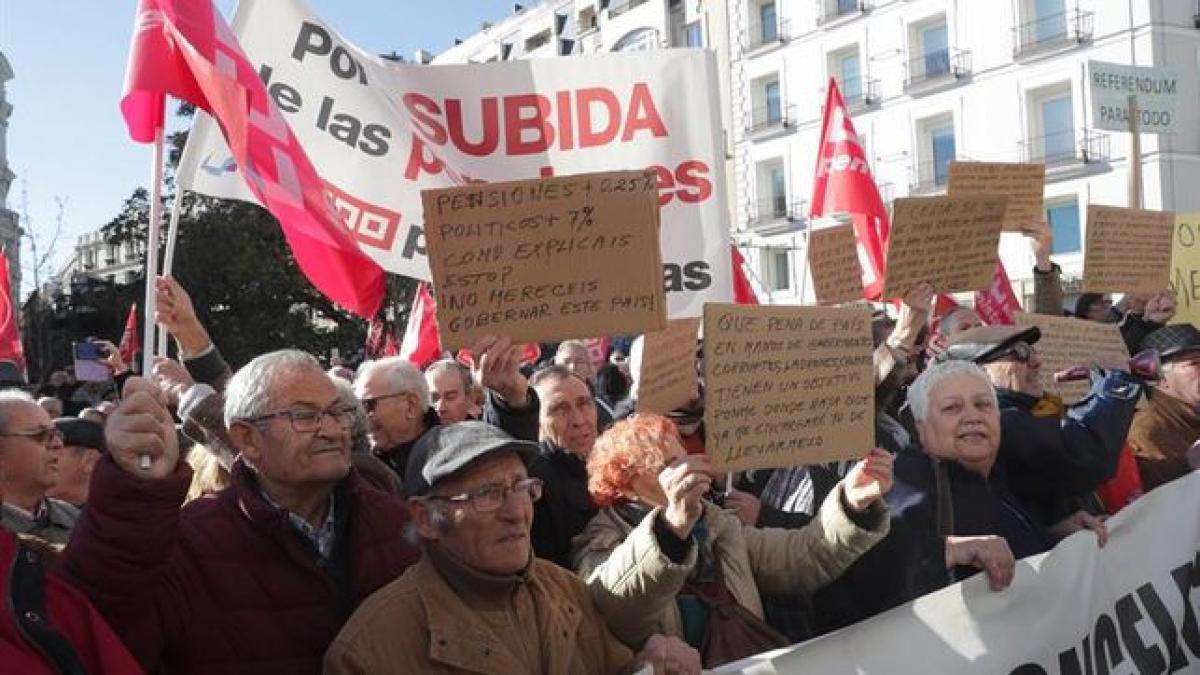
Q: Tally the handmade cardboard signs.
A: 8